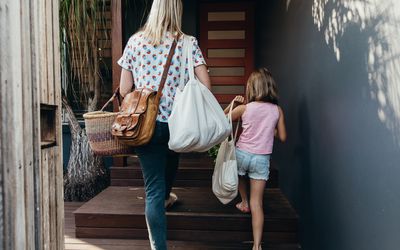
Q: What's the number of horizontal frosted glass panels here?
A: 5